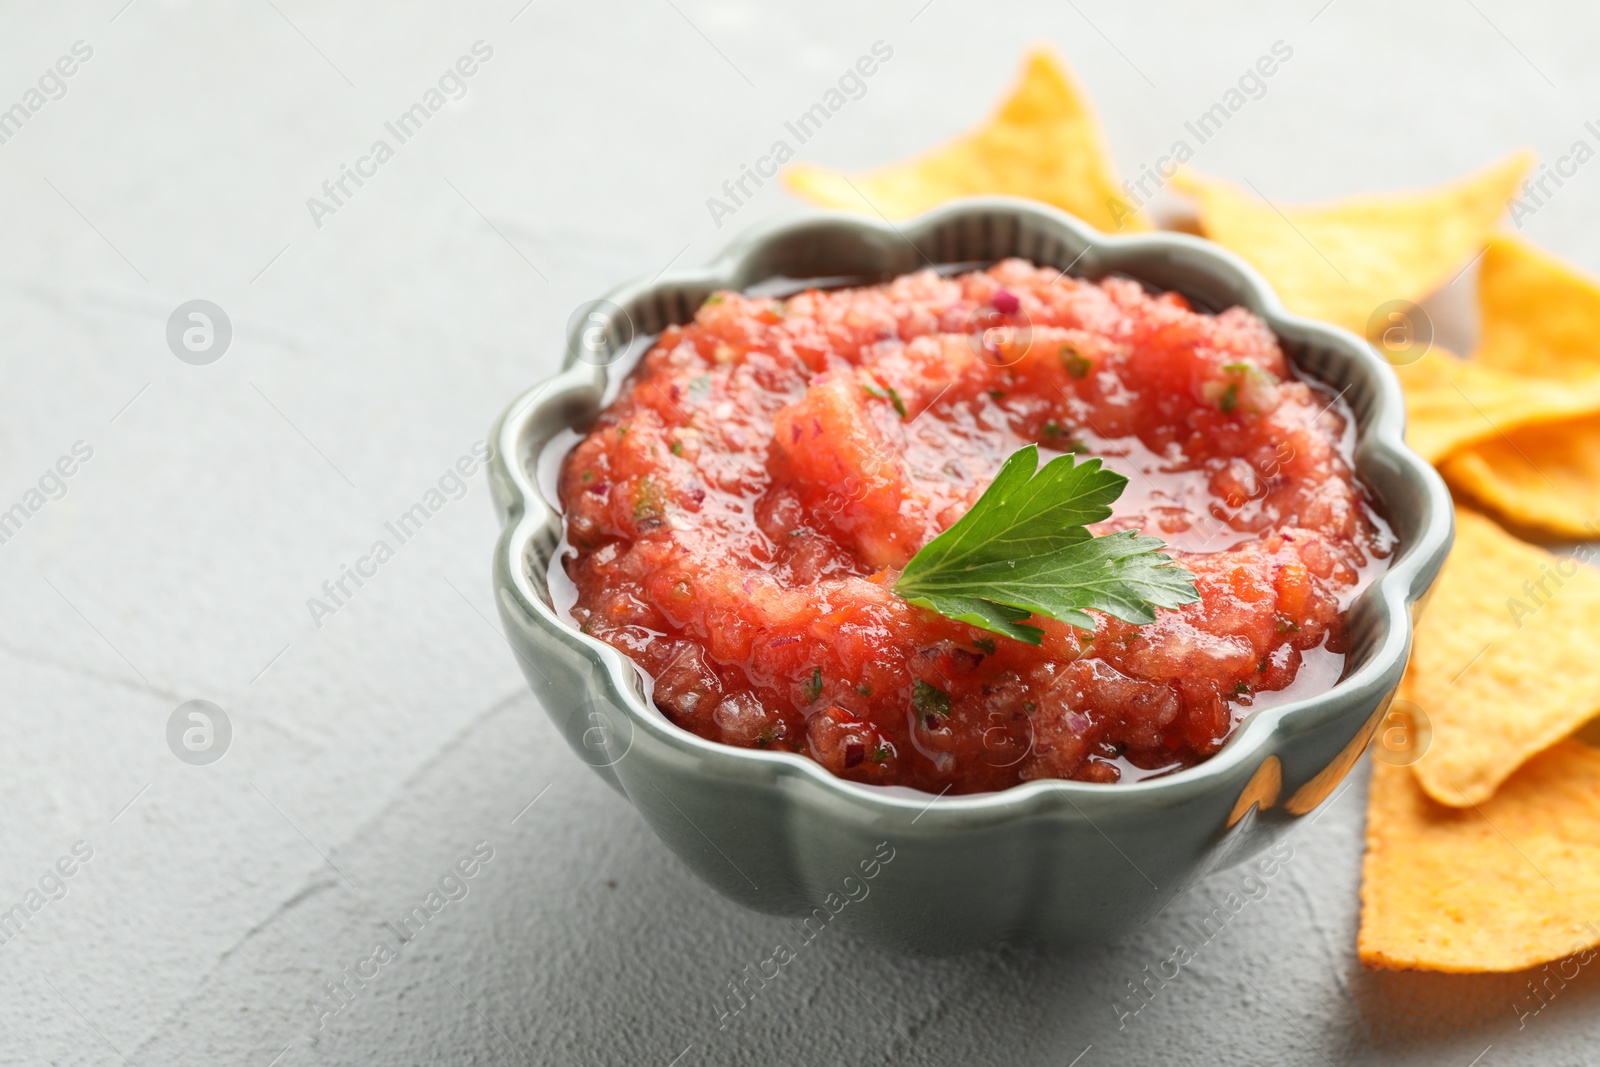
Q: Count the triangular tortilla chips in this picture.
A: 7